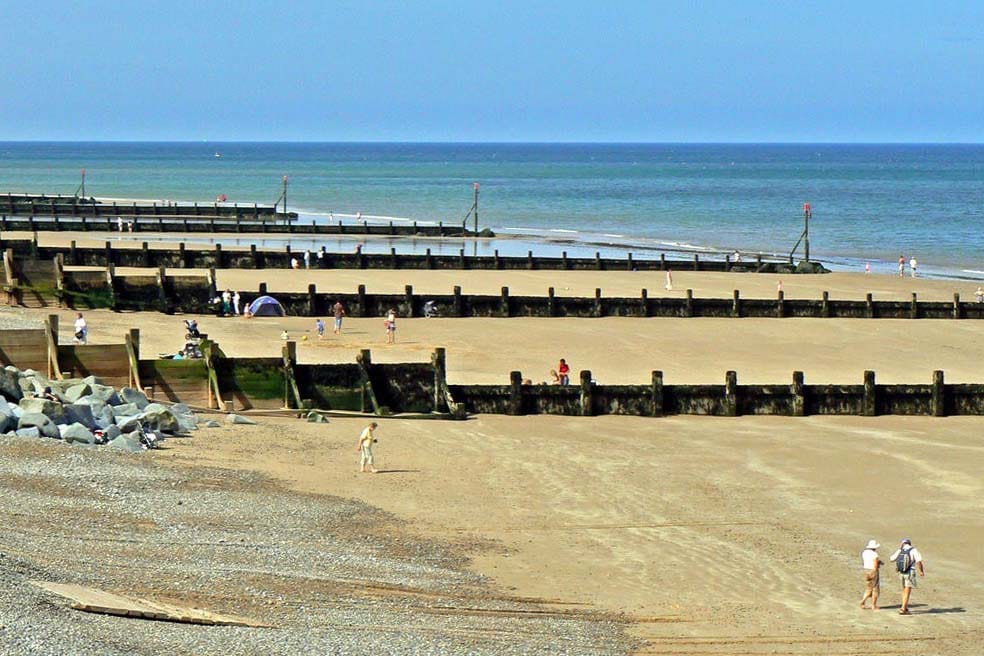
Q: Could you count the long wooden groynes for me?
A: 6